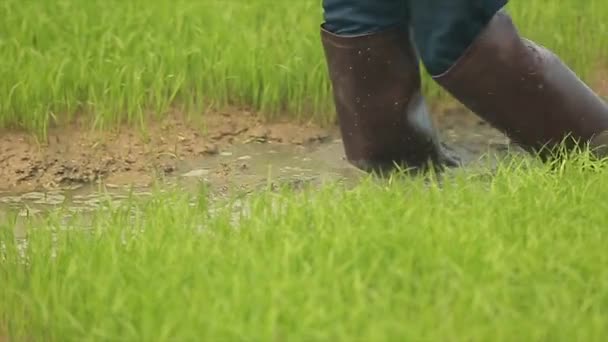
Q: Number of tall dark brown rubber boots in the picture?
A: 2